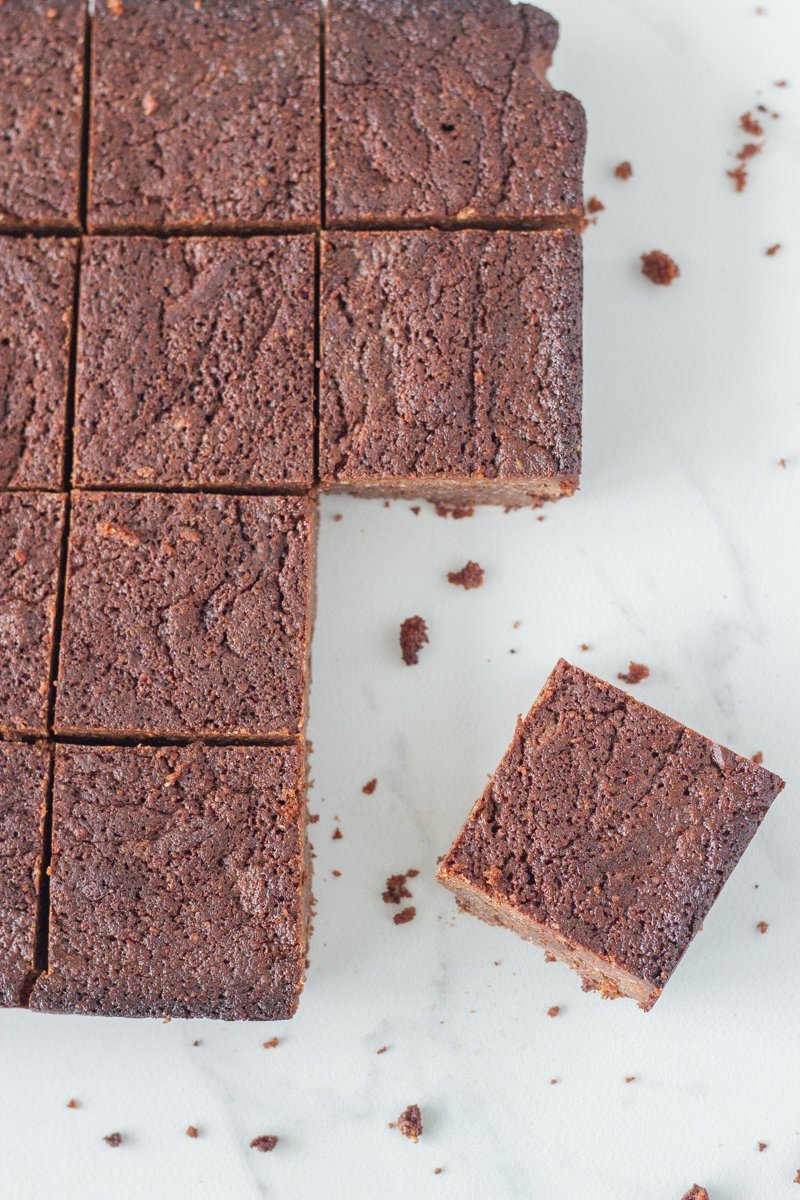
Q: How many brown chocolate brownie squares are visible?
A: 11